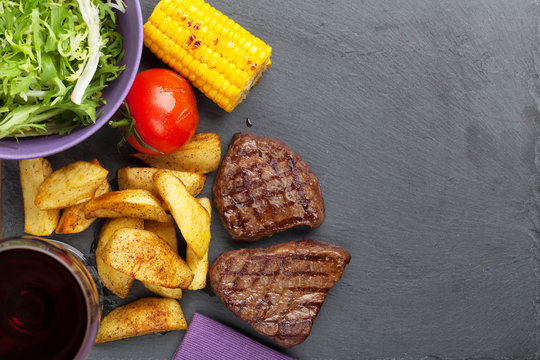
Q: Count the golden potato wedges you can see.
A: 12